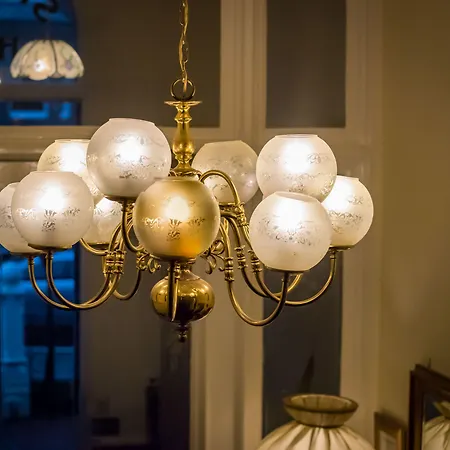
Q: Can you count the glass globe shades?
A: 10